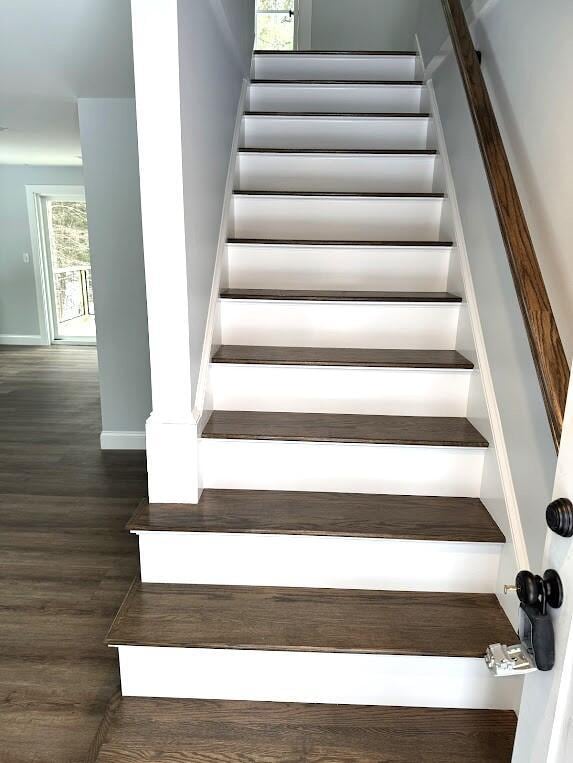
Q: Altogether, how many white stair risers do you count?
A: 11